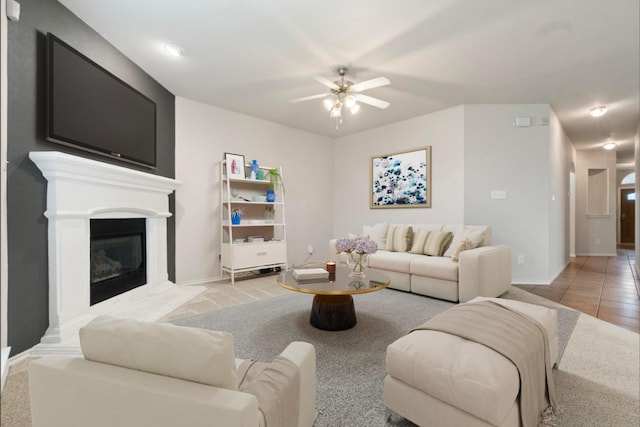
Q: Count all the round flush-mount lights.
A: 2